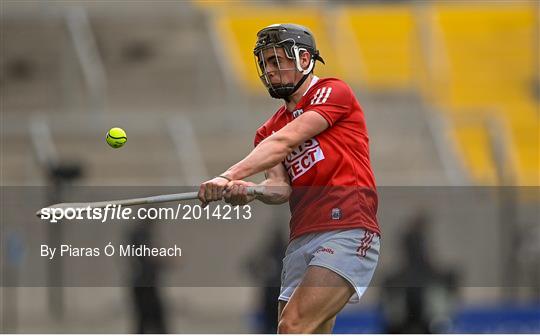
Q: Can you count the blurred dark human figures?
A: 3